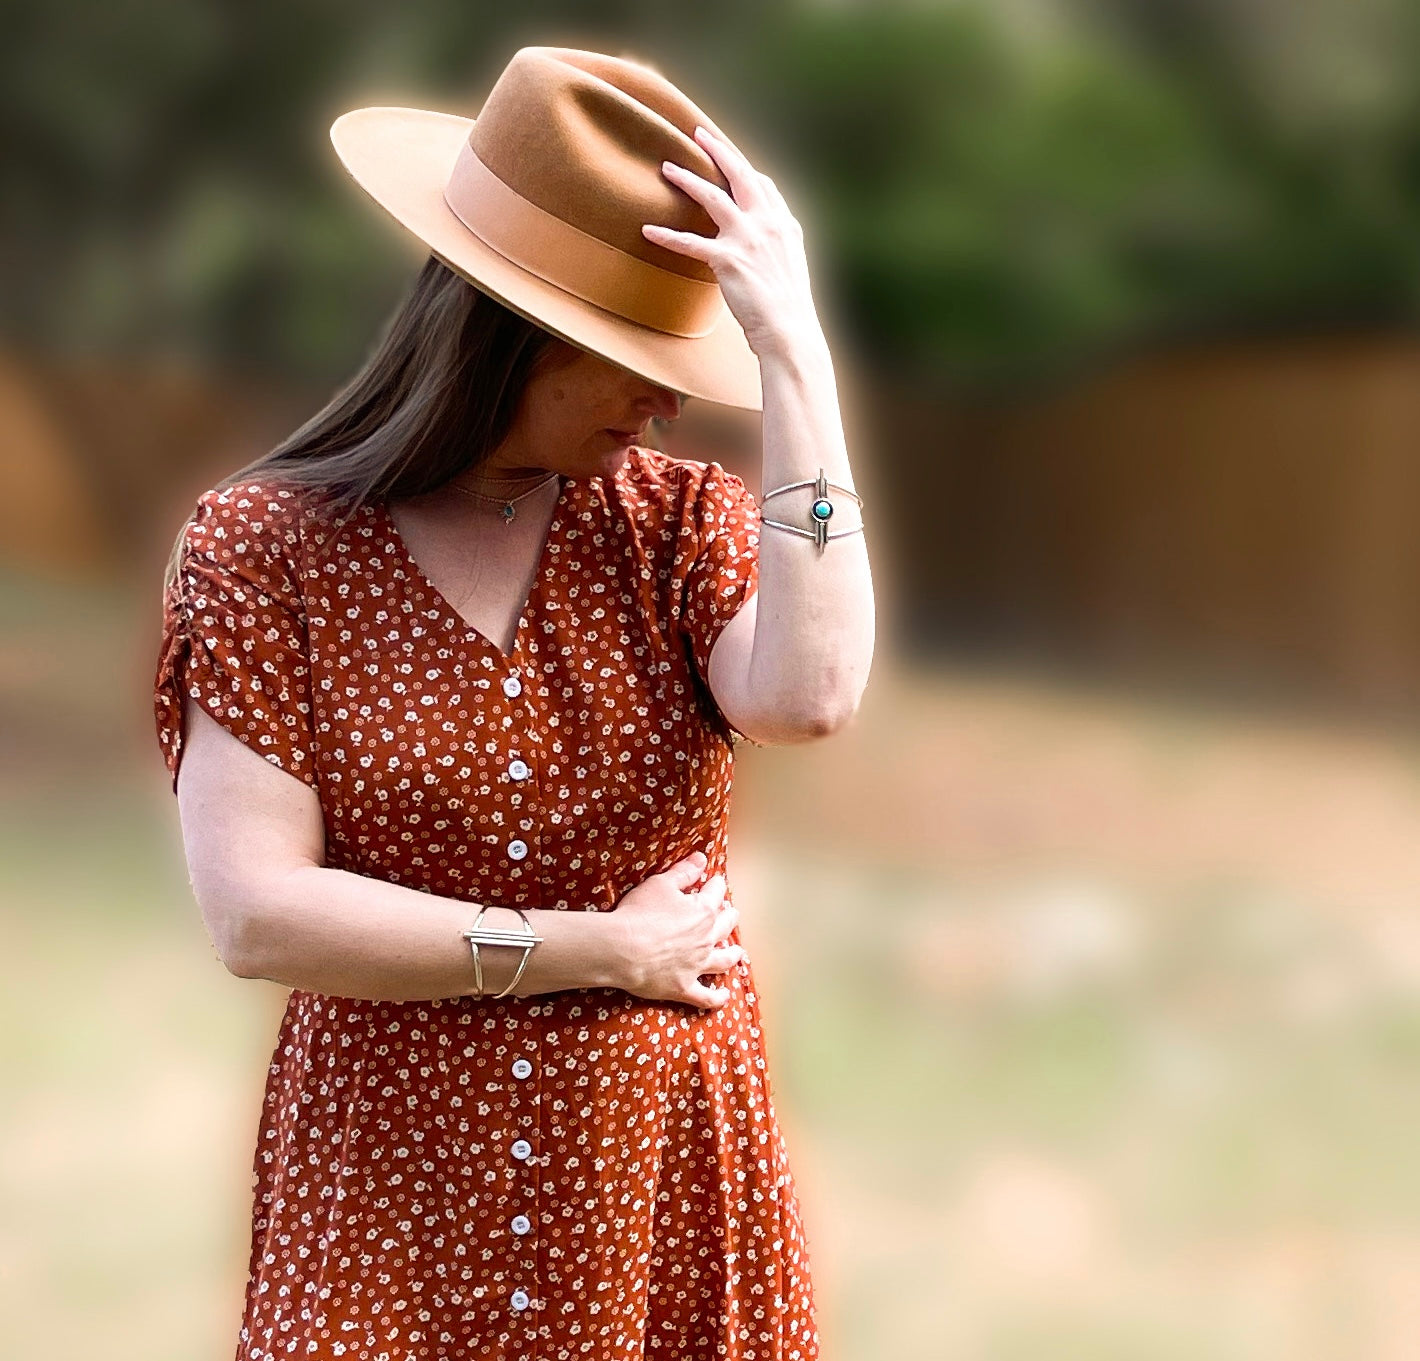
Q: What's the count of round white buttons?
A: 7